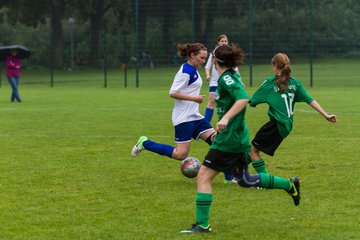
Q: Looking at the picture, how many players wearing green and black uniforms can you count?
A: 2